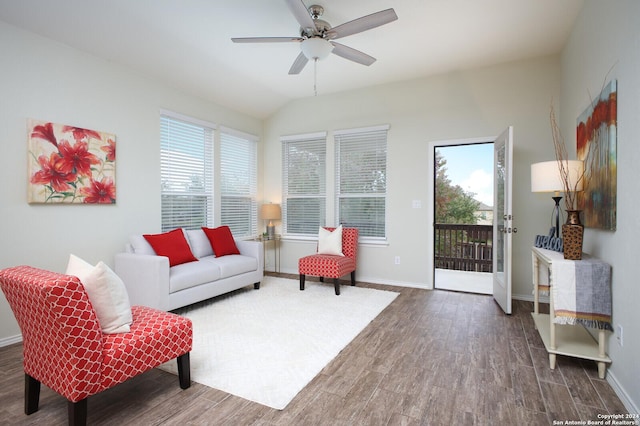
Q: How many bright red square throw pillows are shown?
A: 2